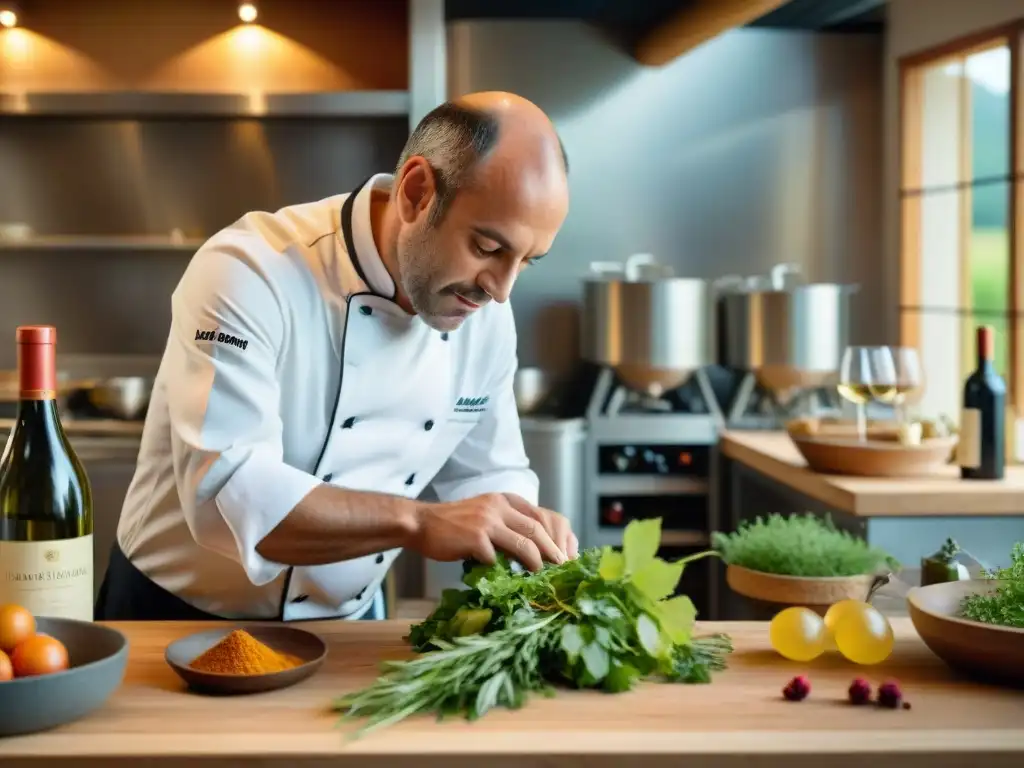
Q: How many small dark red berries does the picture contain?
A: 3